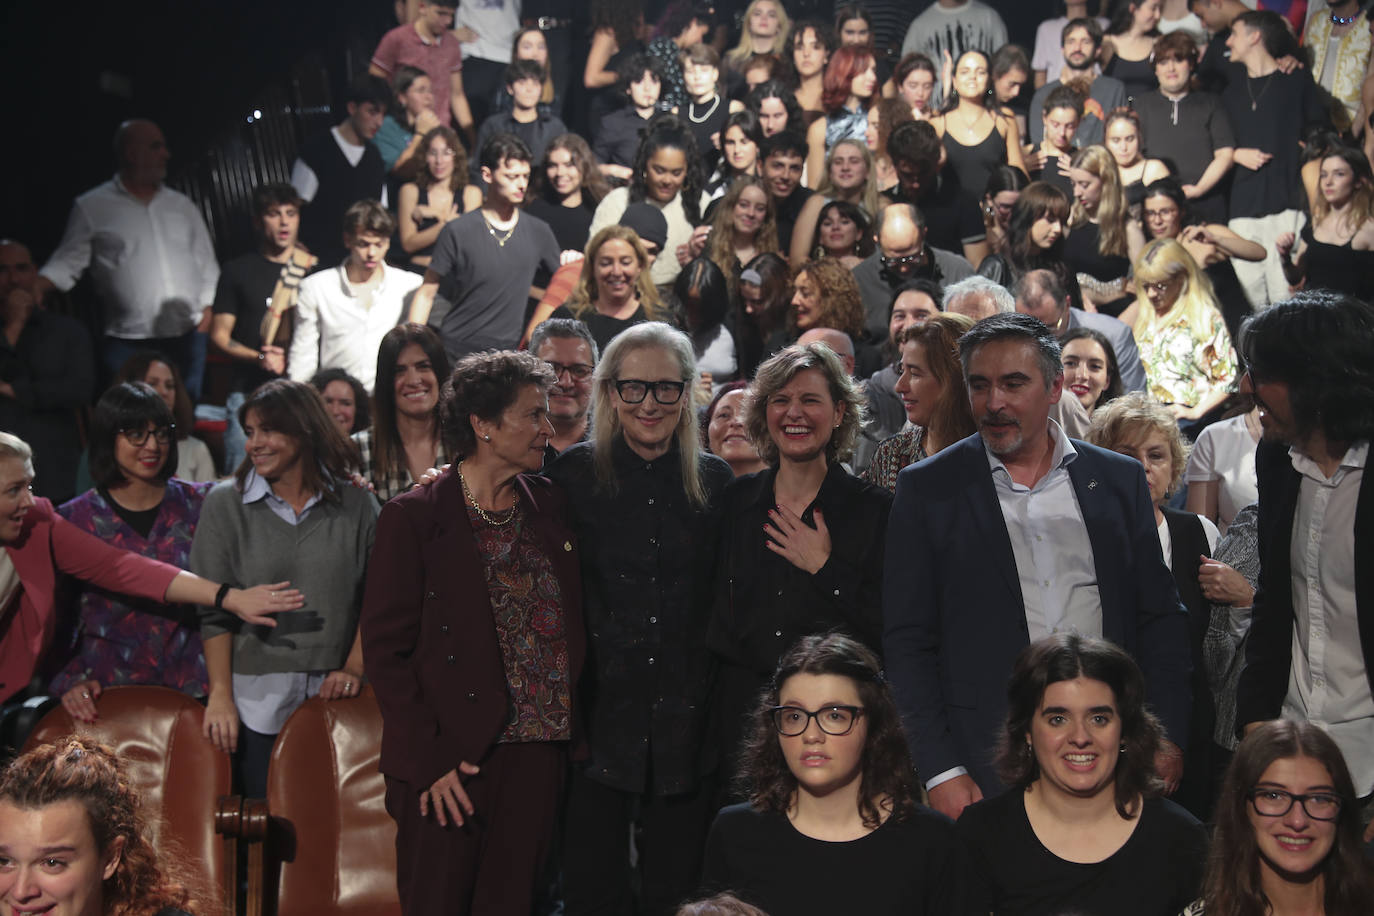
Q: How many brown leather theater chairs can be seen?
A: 2